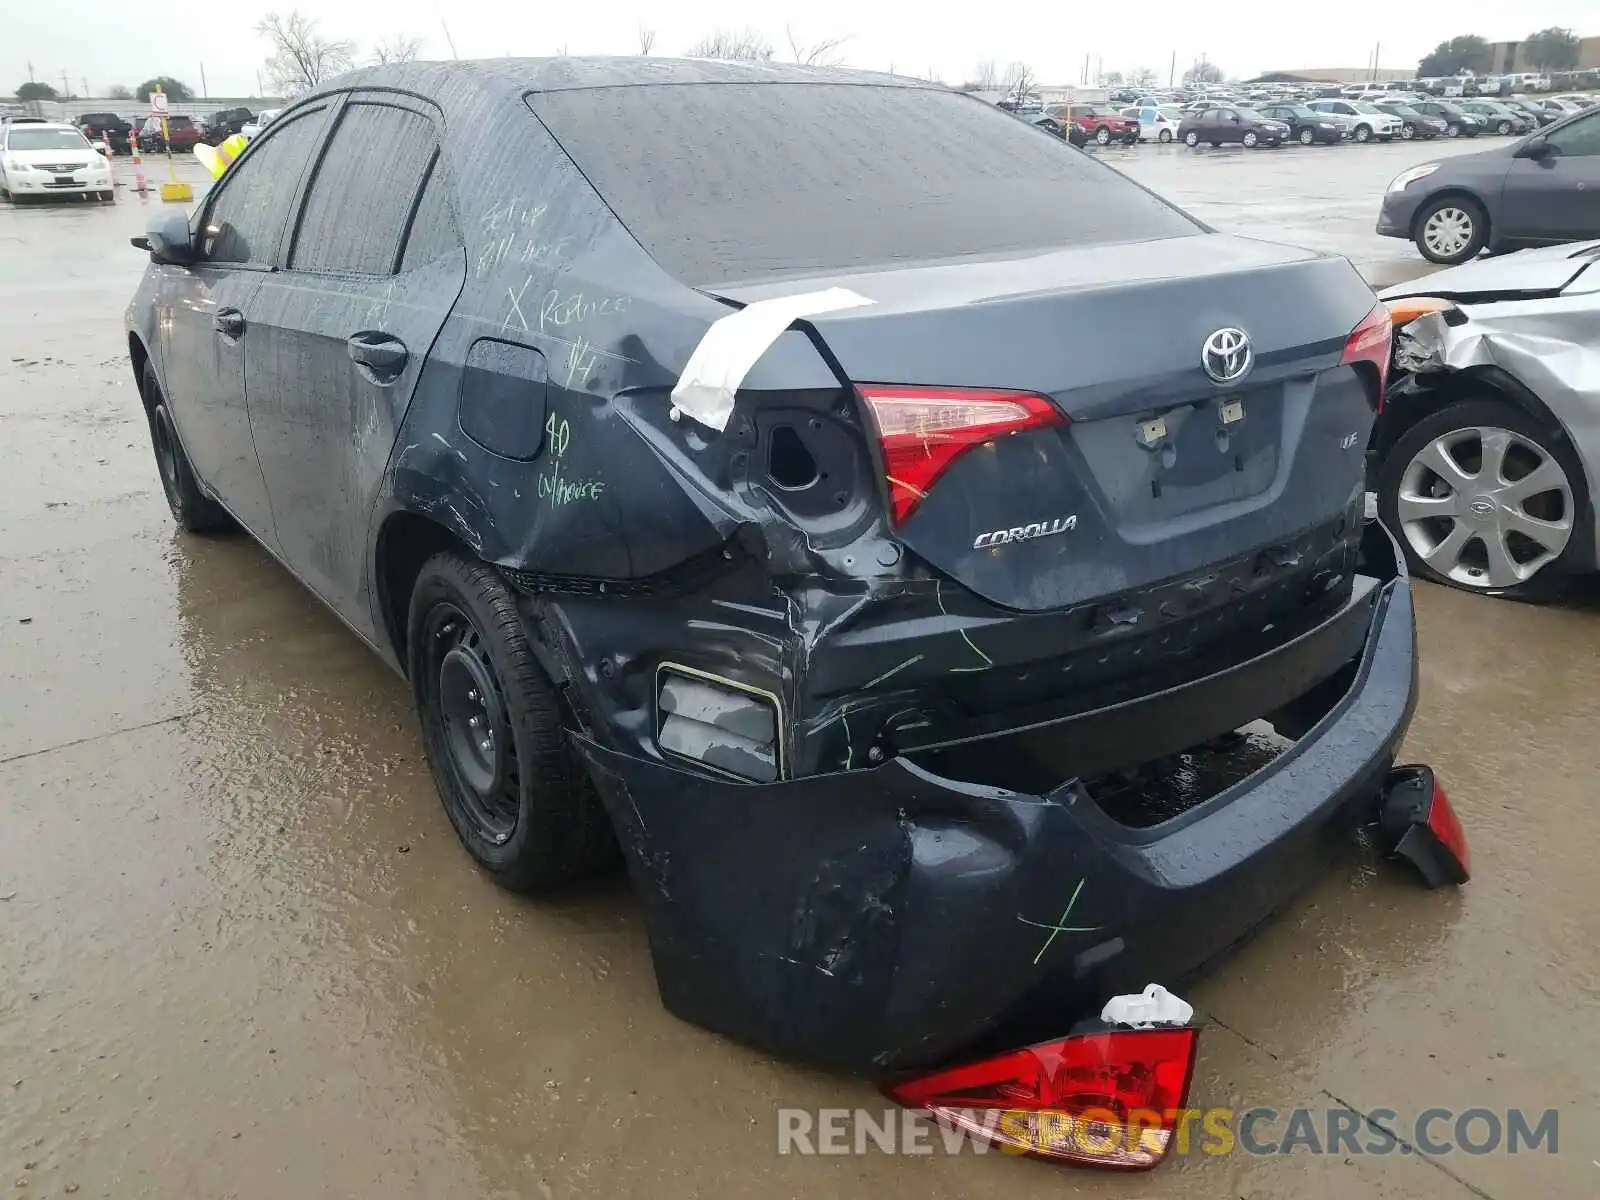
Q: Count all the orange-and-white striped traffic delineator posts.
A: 2